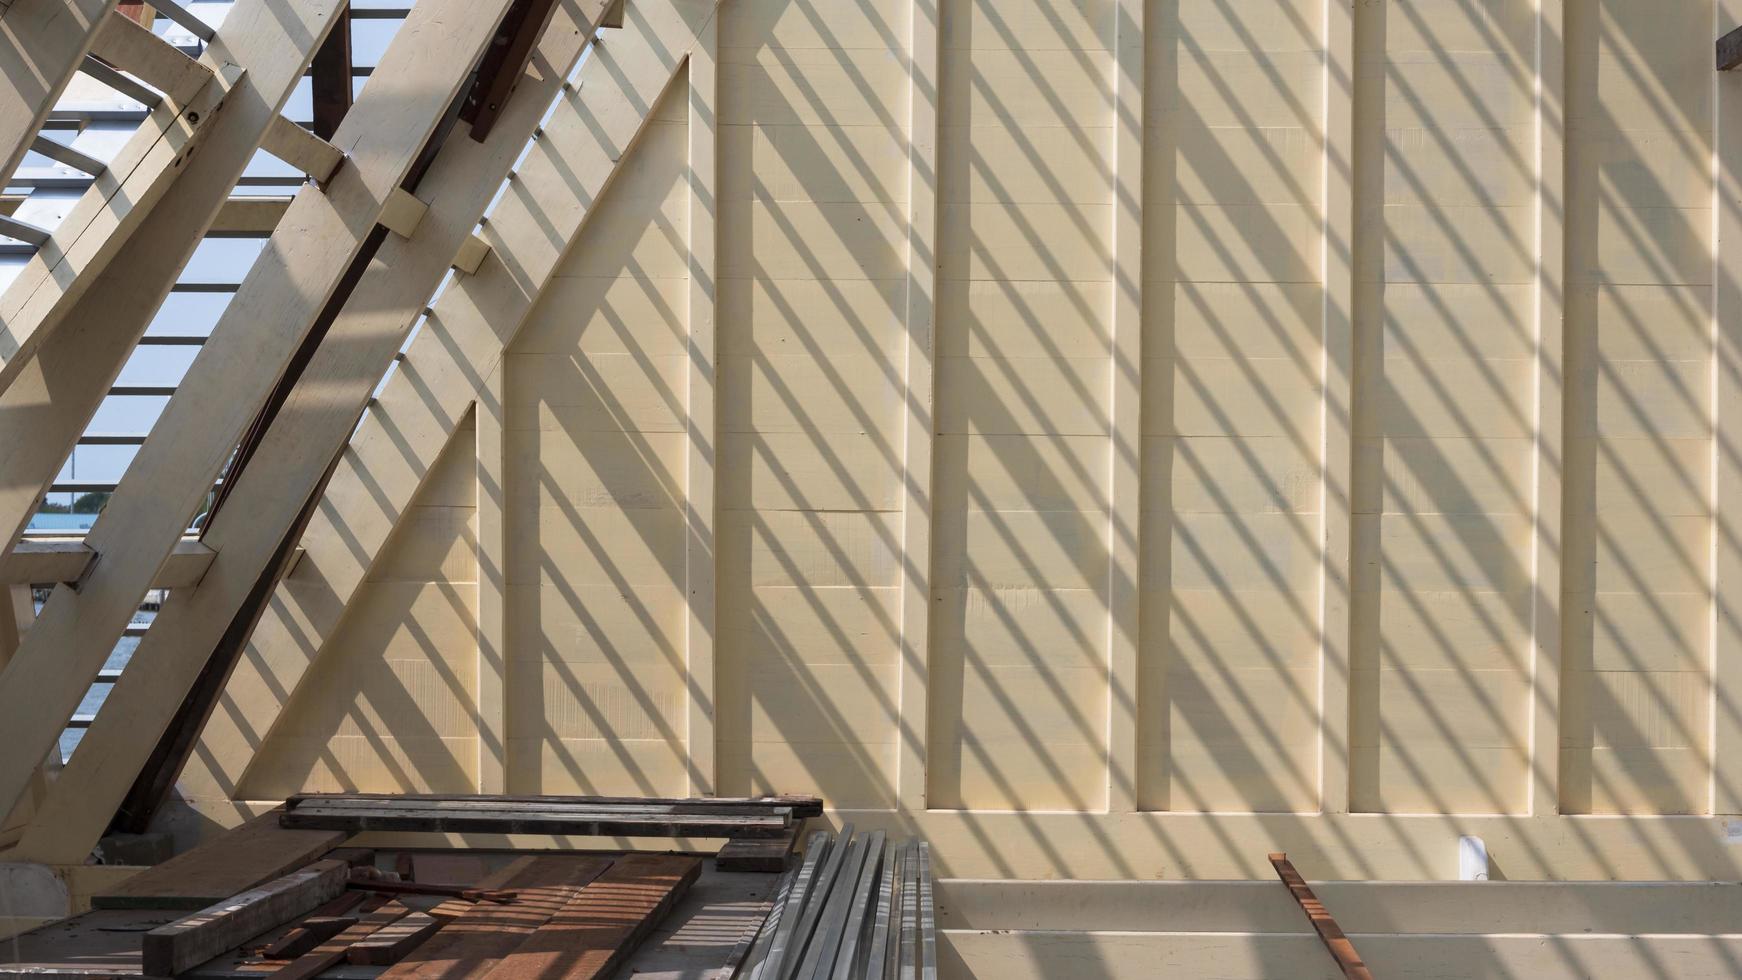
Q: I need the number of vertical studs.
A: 7